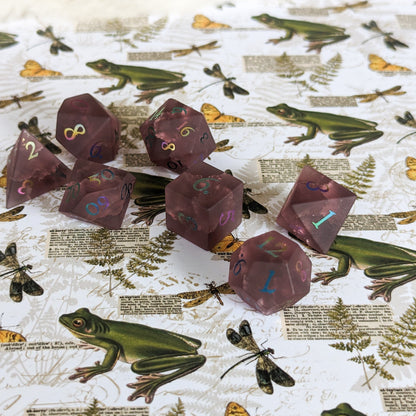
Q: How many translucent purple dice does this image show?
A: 7